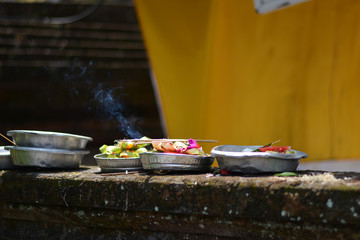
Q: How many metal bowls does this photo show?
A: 6